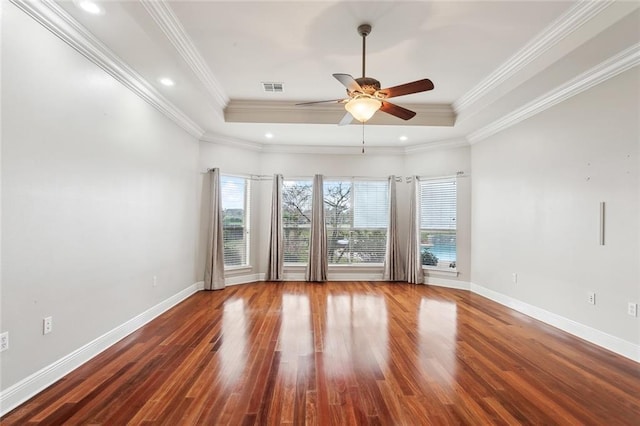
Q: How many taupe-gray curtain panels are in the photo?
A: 5